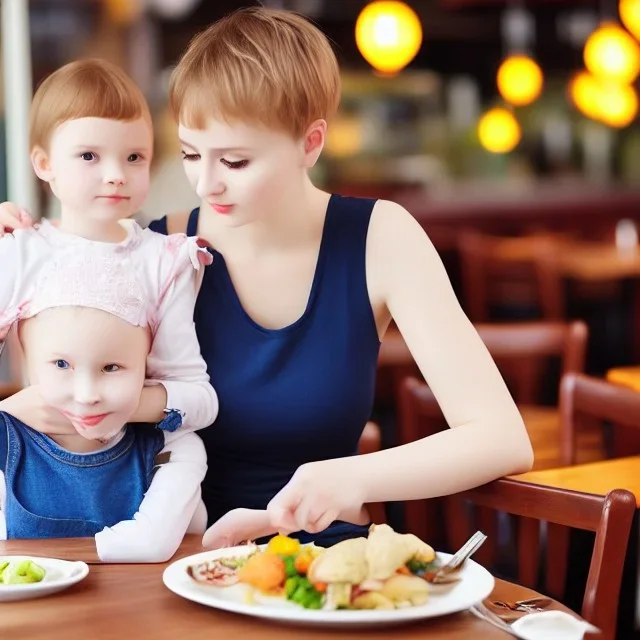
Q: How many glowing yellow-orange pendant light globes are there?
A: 7